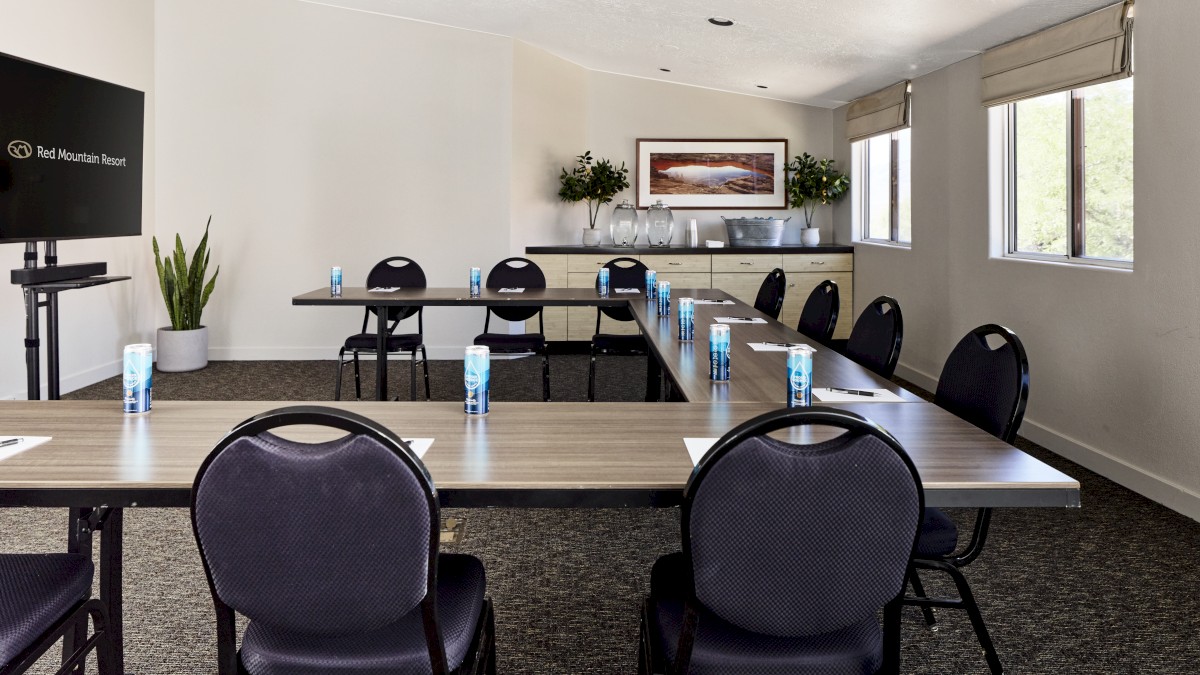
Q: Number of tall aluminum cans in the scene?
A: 10